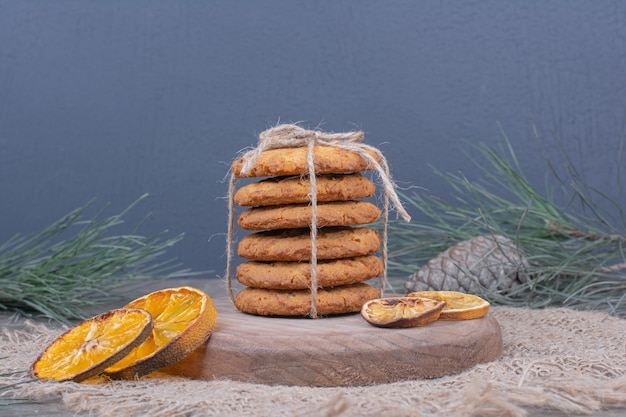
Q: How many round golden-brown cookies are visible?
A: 6